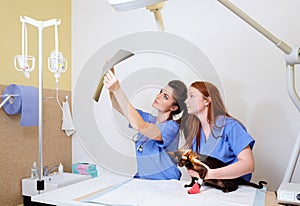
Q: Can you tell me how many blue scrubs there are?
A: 2